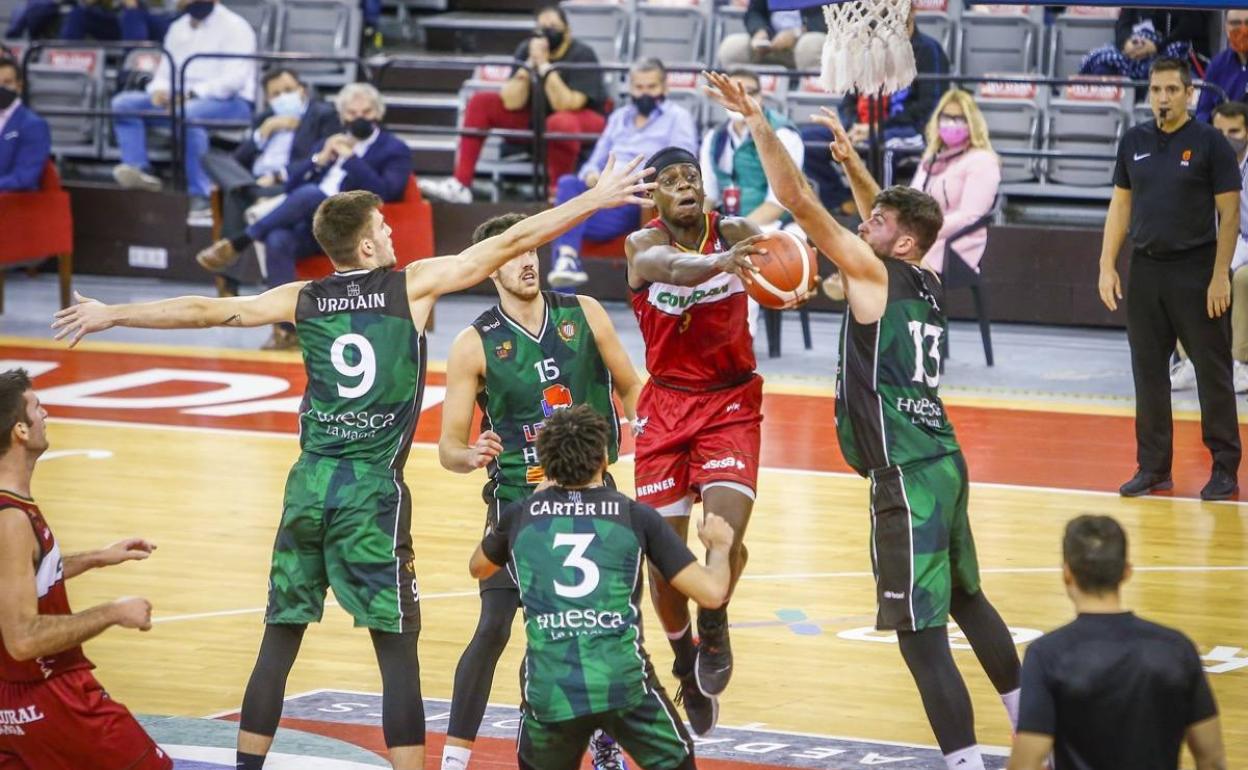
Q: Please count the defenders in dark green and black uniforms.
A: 4